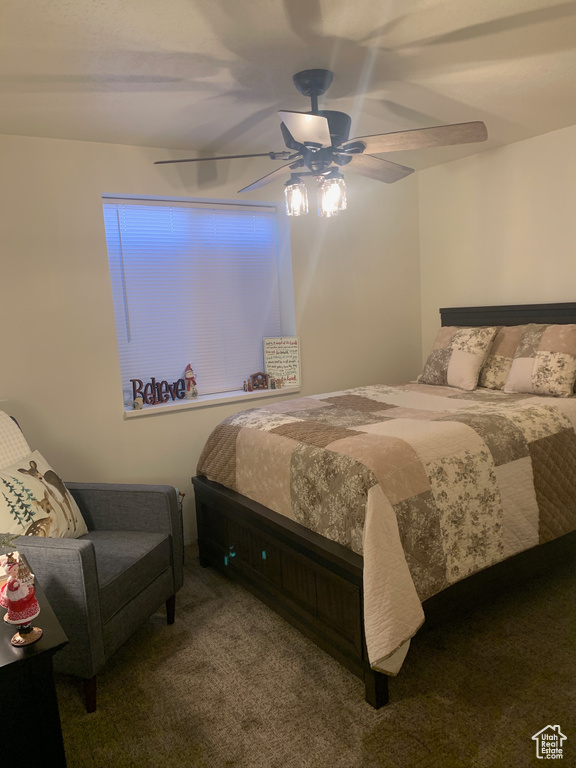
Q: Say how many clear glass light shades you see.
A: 3